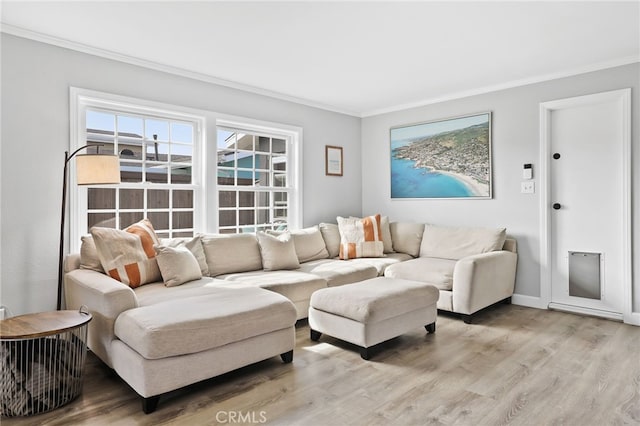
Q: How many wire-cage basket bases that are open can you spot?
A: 1